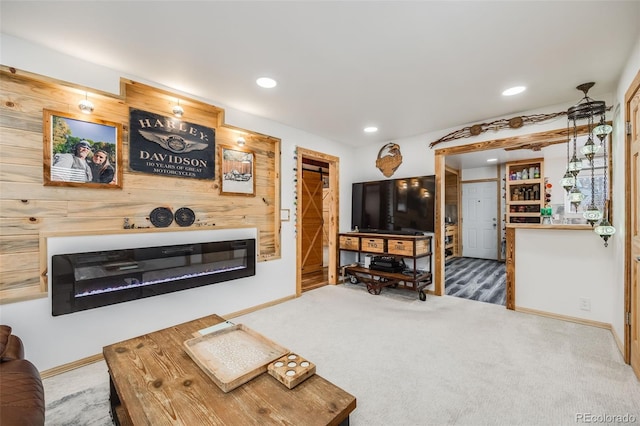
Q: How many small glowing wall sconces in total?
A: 3